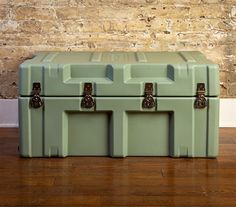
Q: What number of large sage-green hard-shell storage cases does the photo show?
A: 1